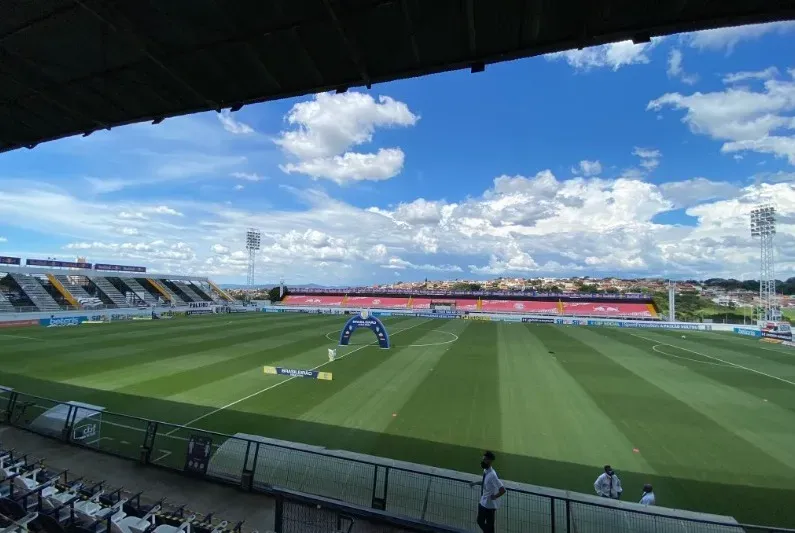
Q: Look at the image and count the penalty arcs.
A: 1